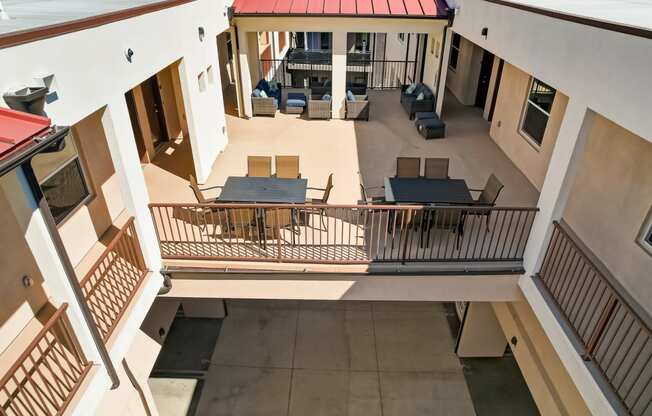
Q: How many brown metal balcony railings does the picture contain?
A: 4